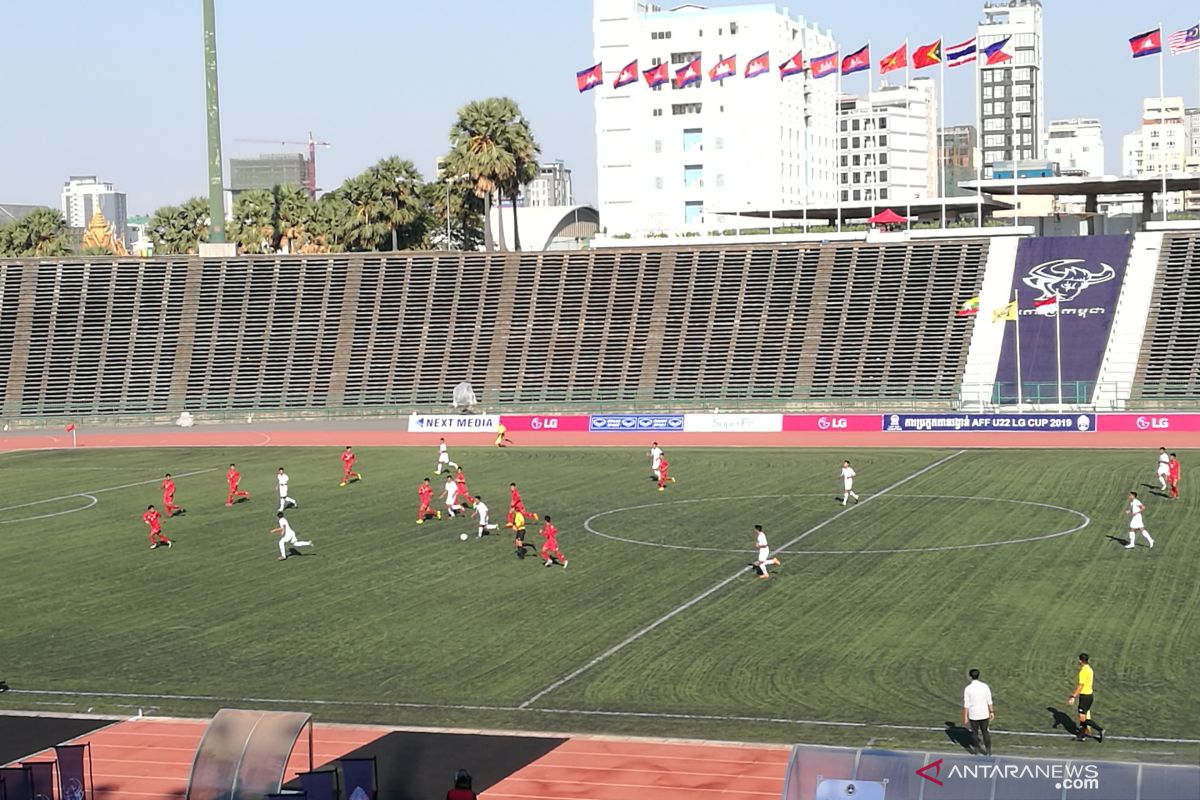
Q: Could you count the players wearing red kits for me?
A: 10